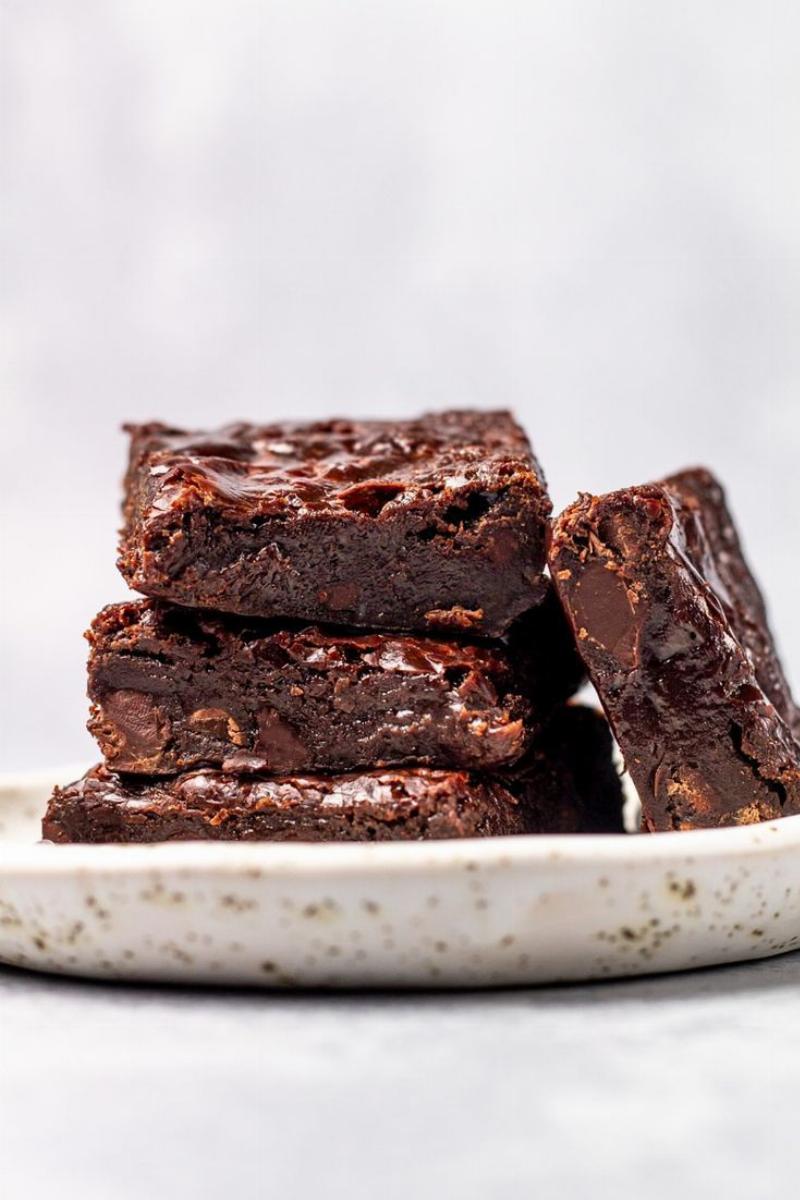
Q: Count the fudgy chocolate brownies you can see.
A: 4